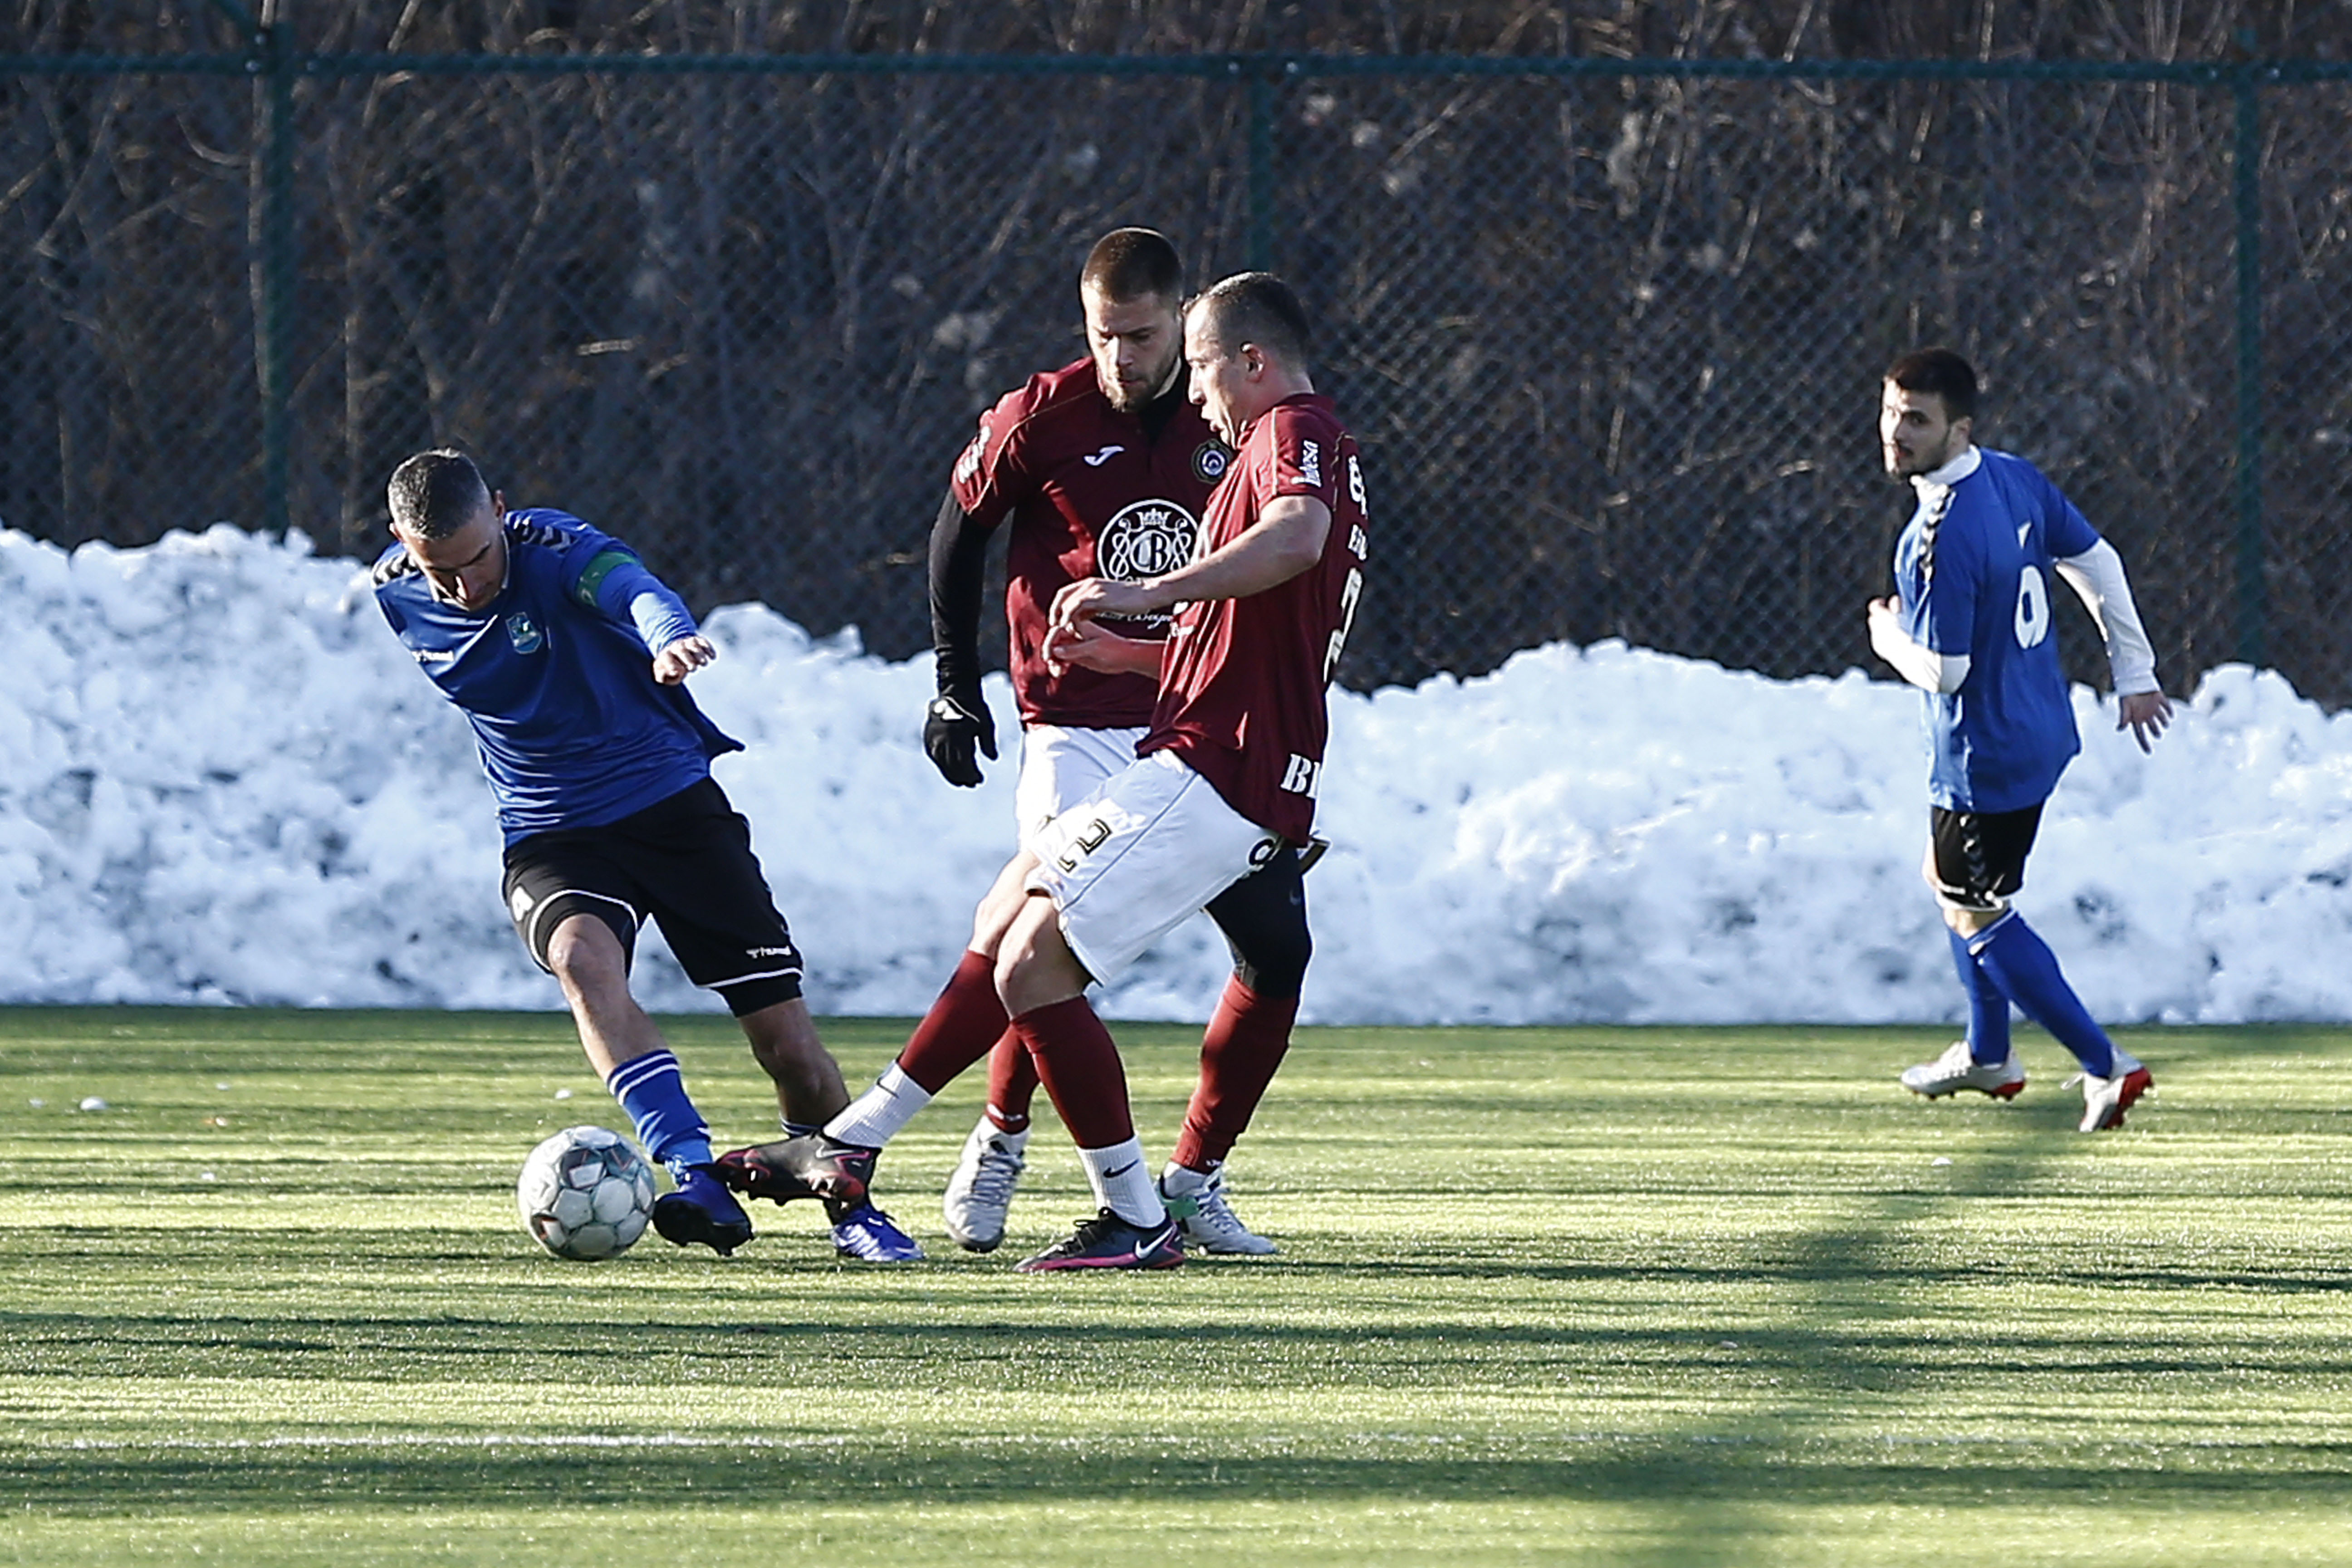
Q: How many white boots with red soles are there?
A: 2